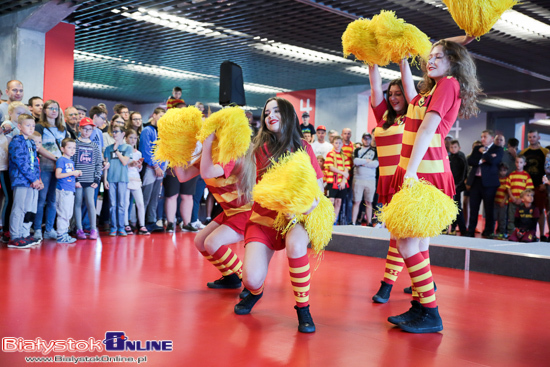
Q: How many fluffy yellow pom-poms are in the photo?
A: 8